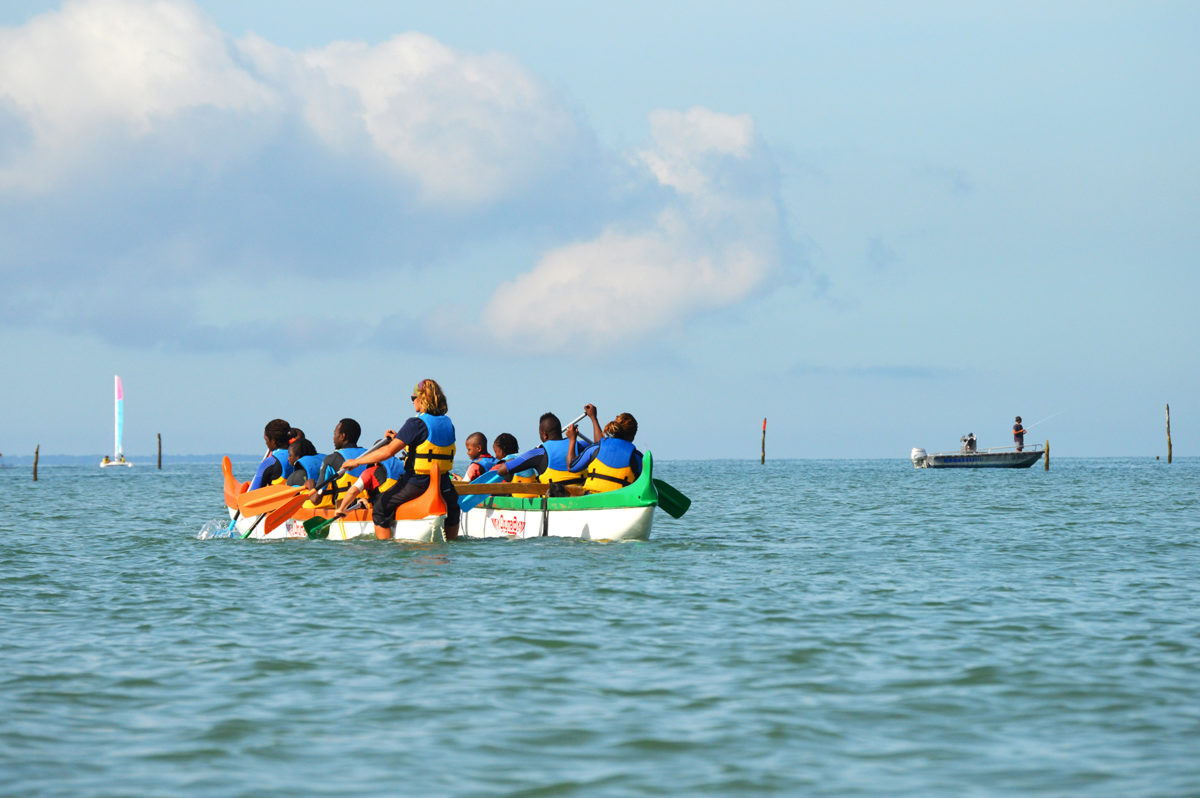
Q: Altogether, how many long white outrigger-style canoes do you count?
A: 2